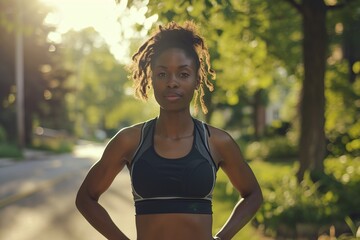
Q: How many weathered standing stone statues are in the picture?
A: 0